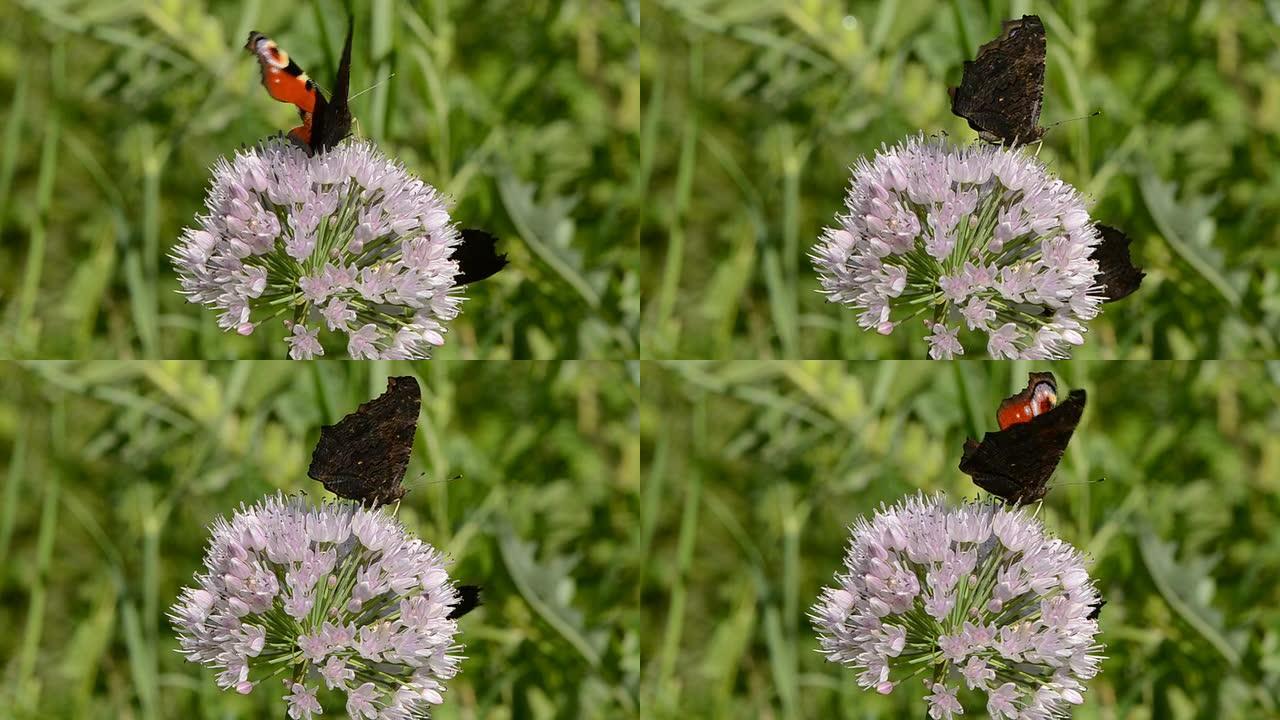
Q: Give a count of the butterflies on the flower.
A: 2